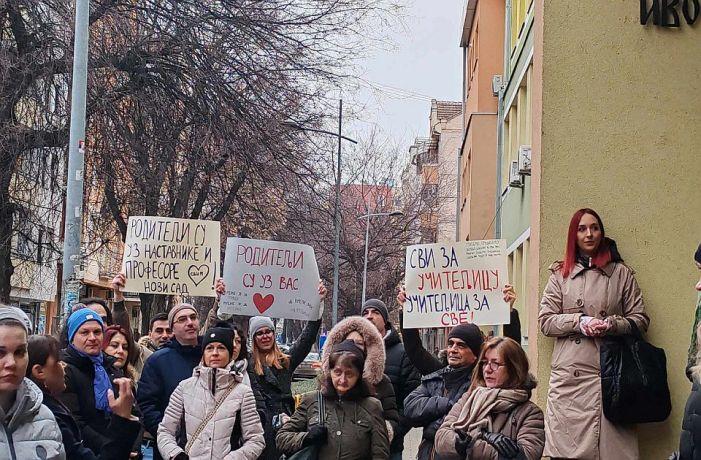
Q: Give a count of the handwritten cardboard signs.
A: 3